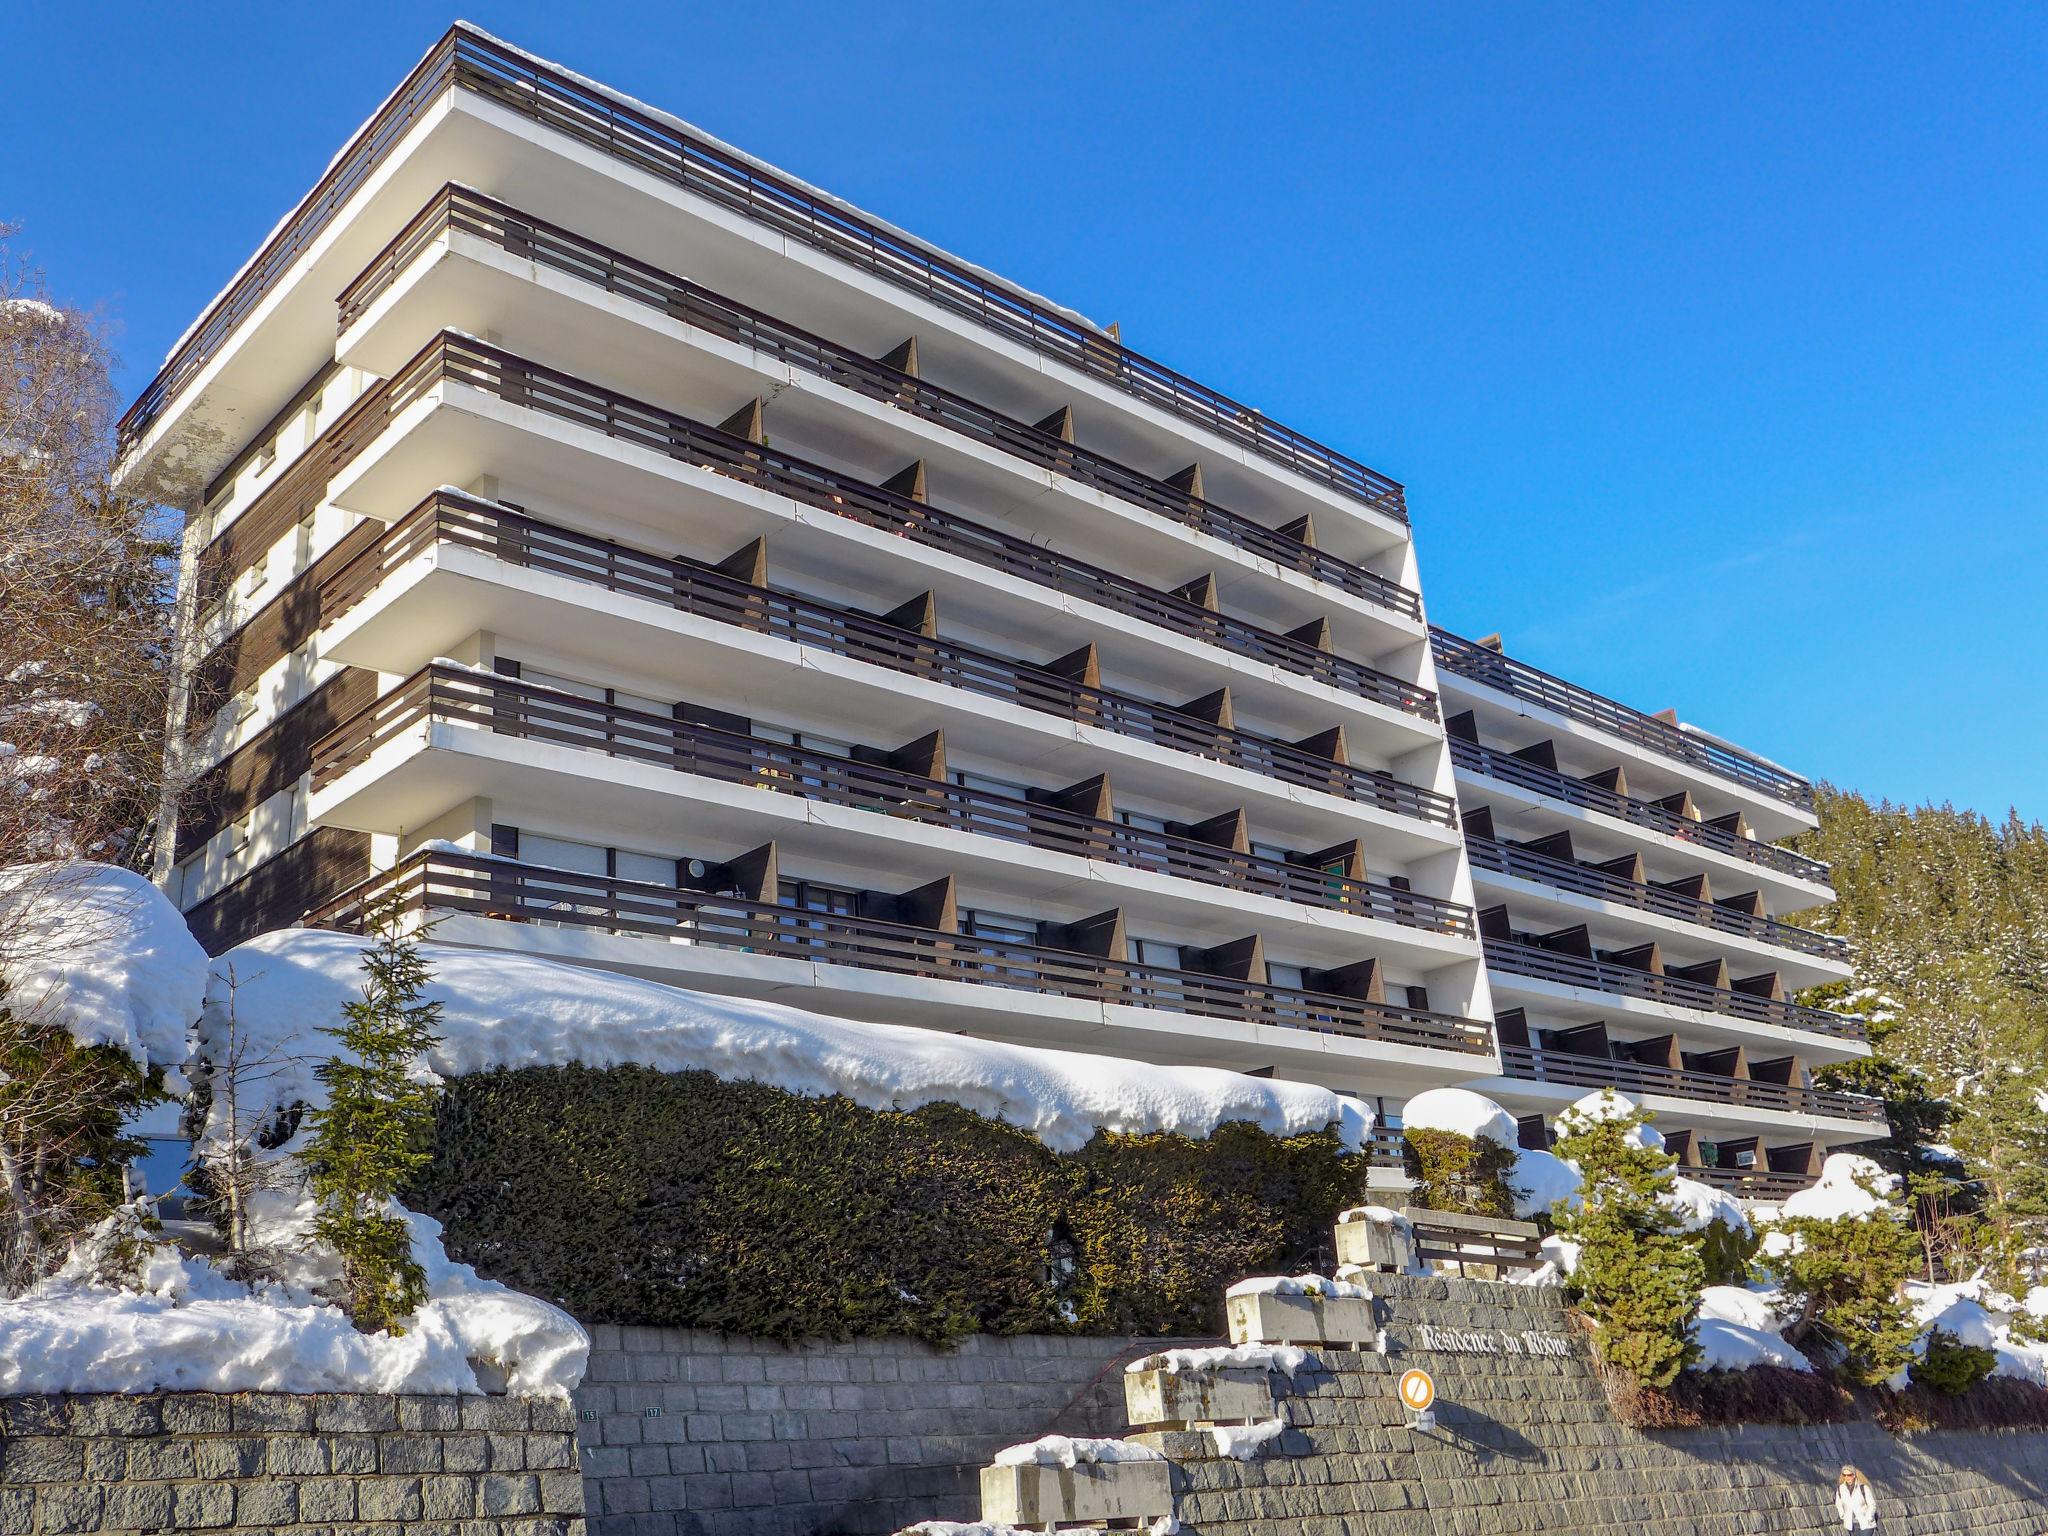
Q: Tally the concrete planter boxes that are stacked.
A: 4